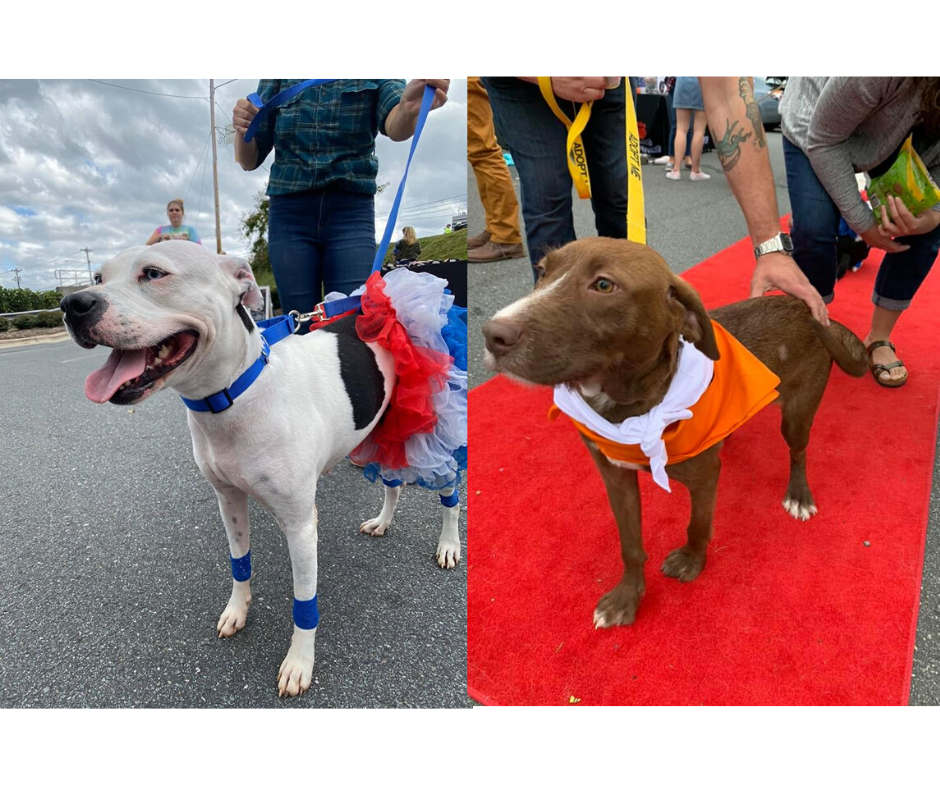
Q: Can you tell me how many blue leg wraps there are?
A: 4